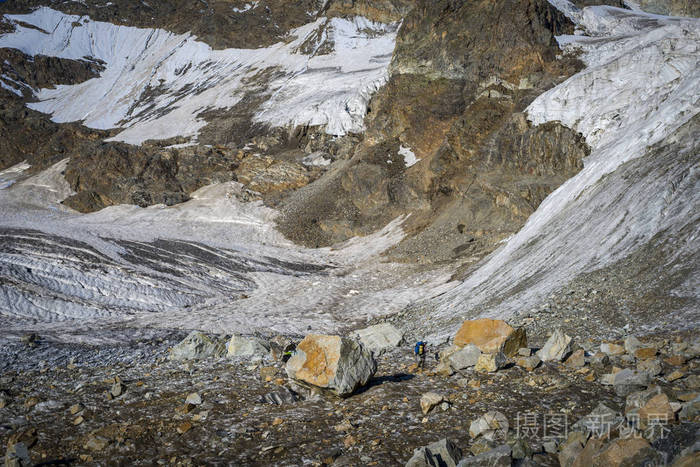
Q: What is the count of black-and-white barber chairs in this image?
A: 0